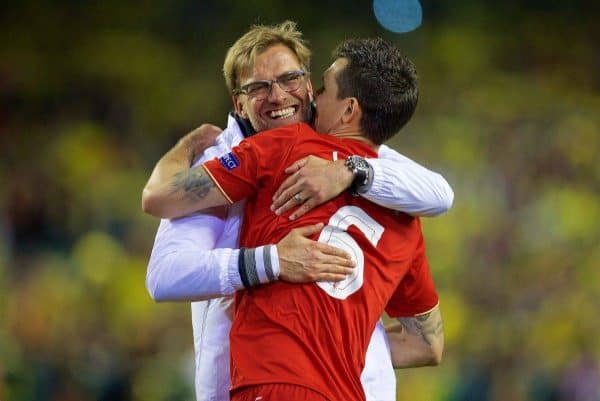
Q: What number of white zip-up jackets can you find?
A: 1